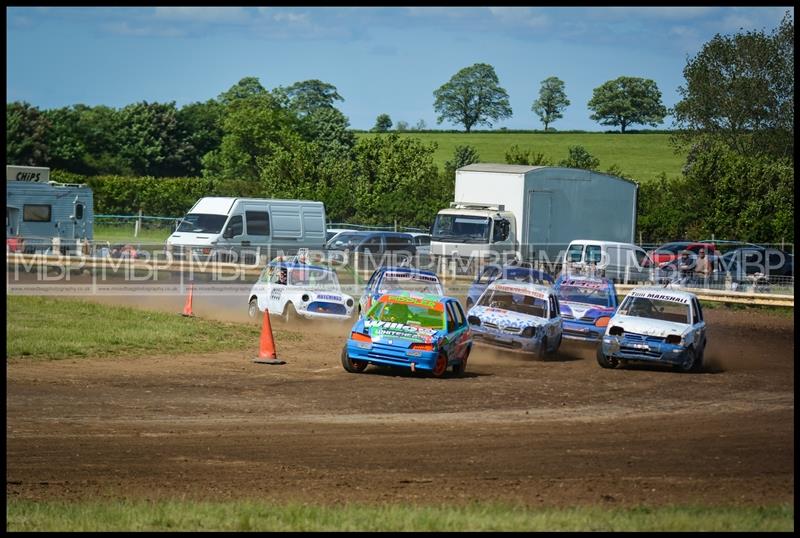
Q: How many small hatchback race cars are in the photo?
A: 7